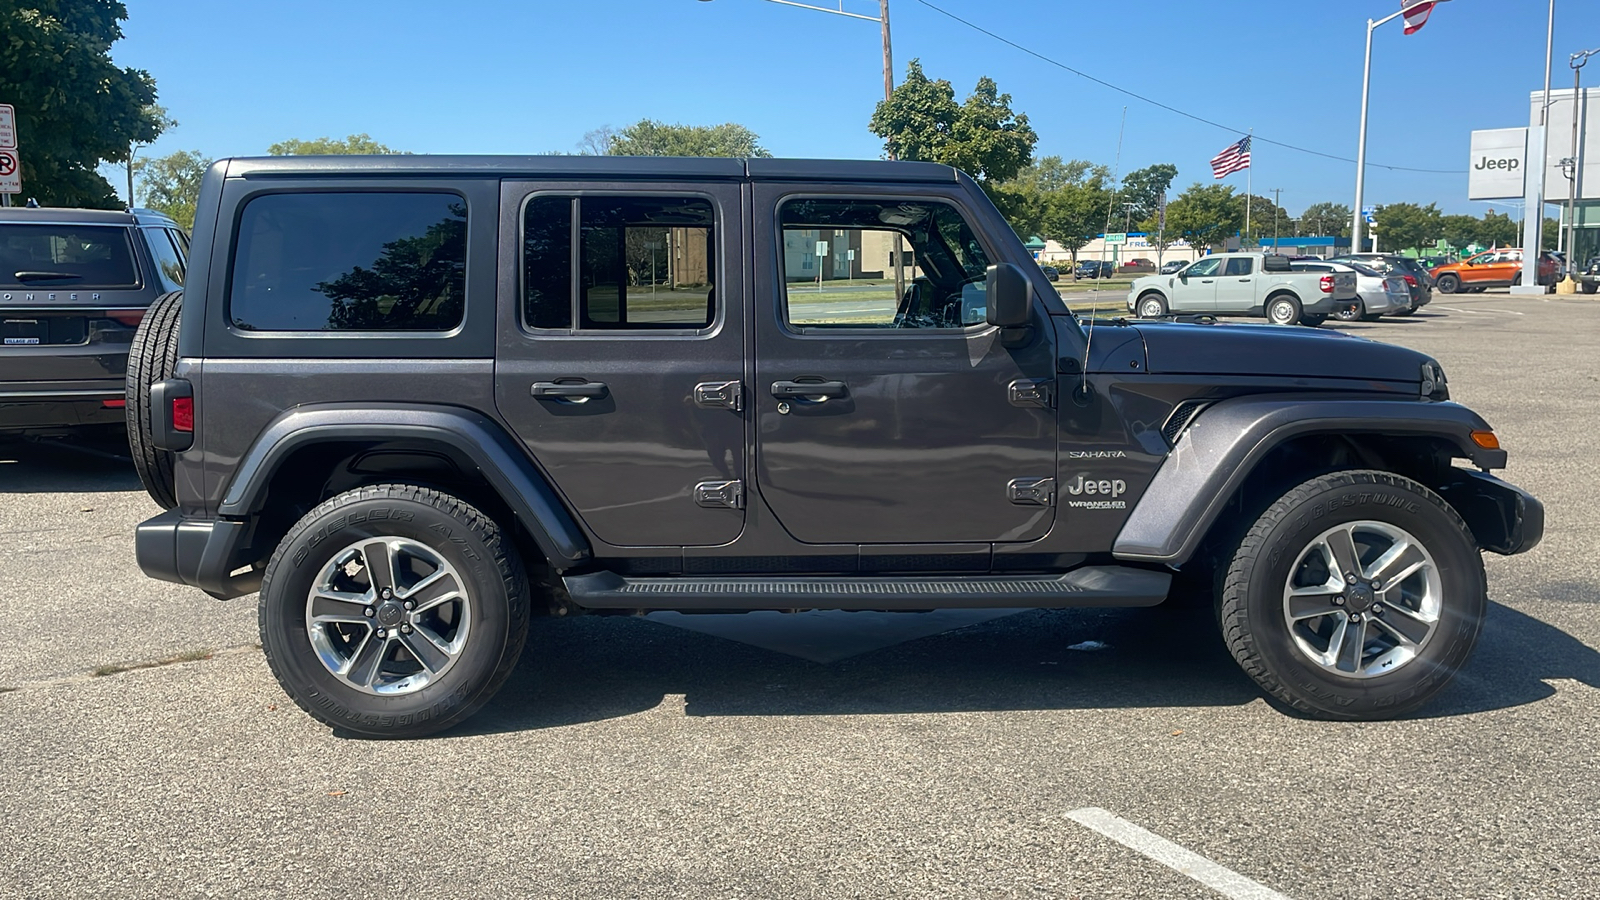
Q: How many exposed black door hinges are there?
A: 4